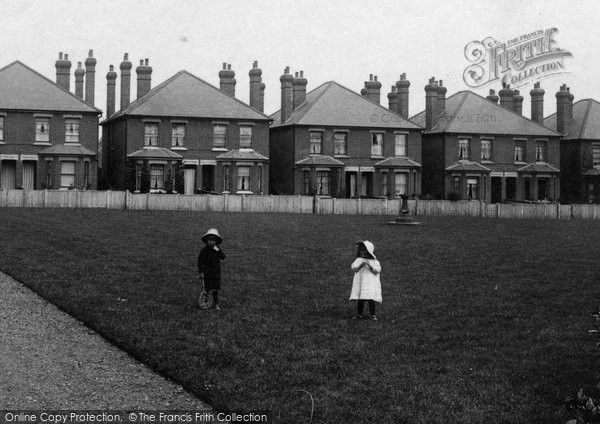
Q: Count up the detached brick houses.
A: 5